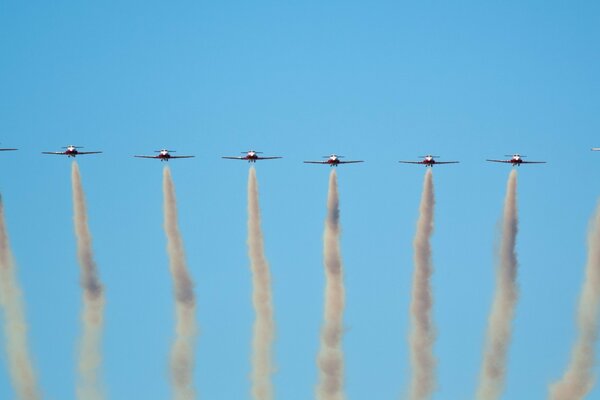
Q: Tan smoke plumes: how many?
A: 8